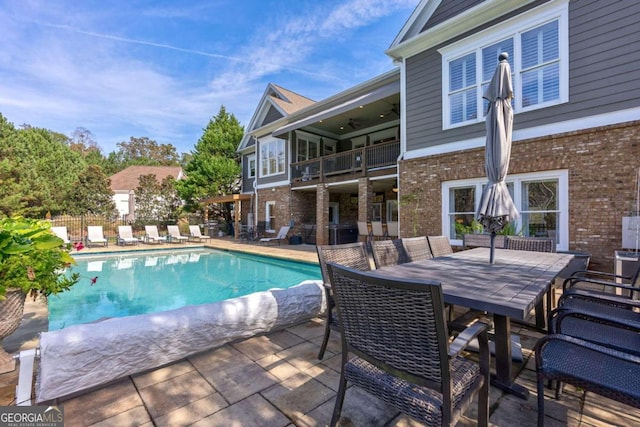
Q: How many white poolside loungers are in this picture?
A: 7